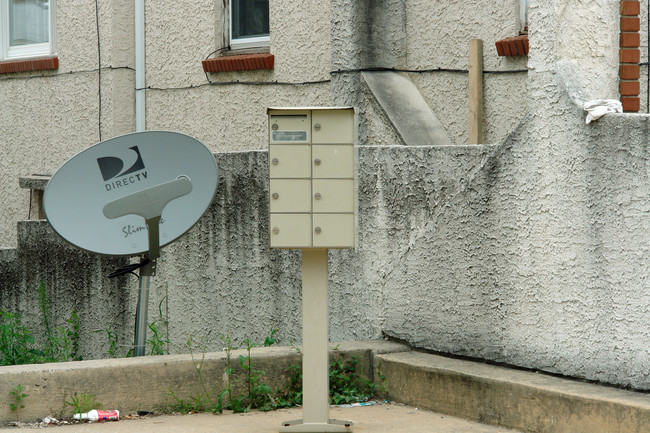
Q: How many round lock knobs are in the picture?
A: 8